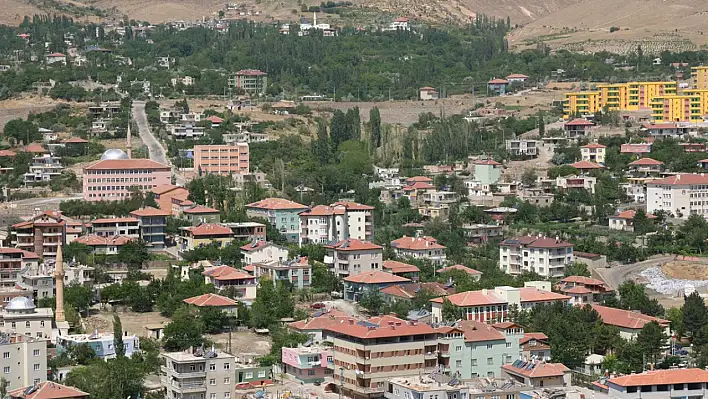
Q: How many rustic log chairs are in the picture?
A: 0